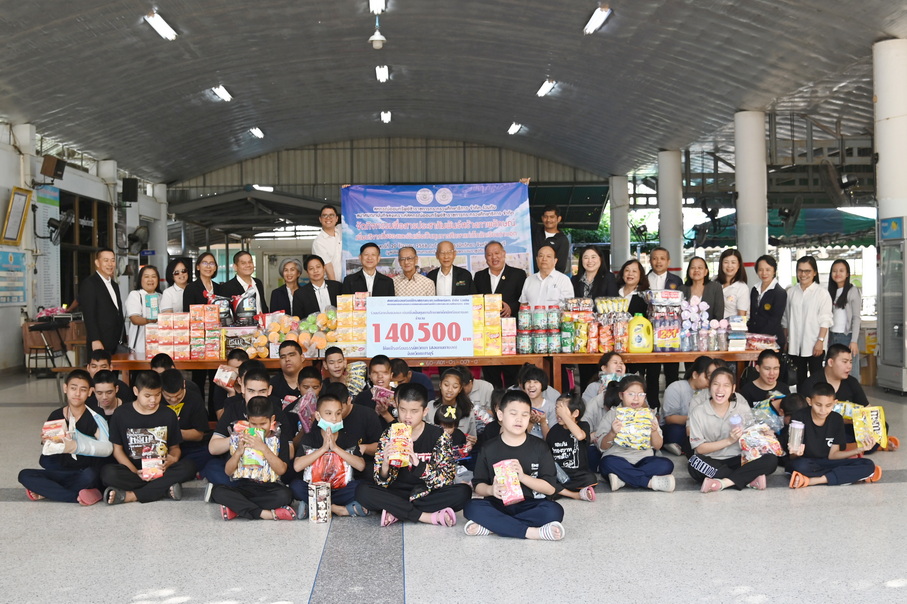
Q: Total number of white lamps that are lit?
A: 9